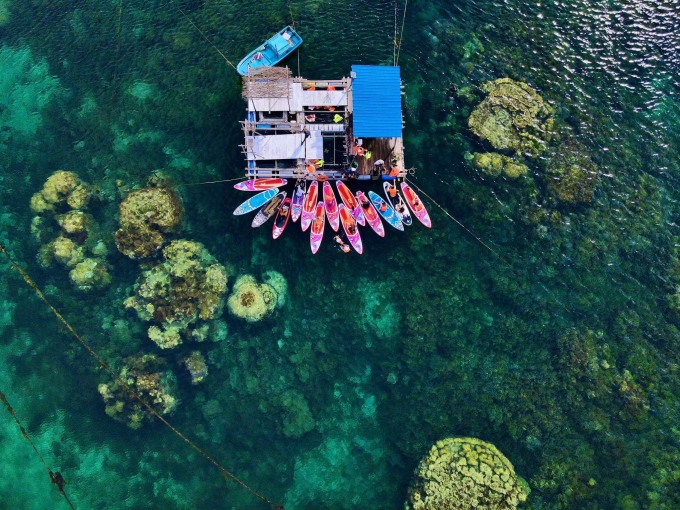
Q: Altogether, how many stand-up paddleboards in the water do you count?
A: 14